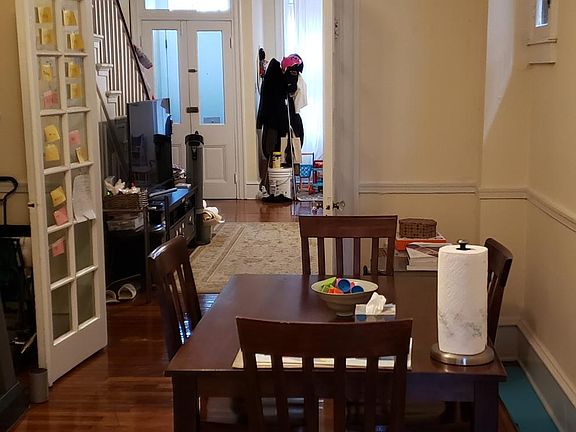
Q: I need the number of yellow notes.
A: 11